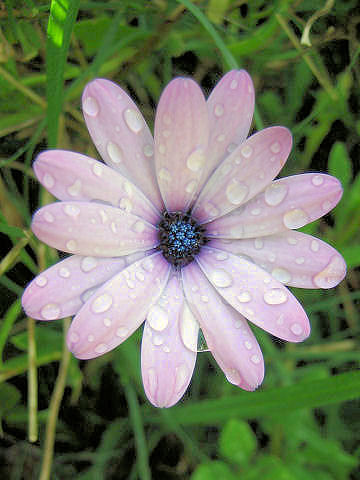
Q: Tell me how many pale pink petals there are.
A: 13